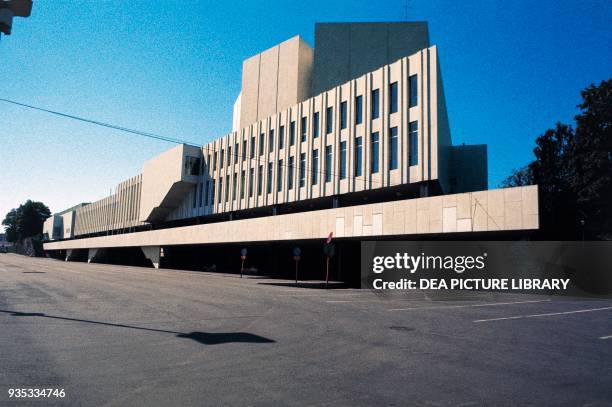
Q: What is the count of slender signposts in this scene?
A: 3